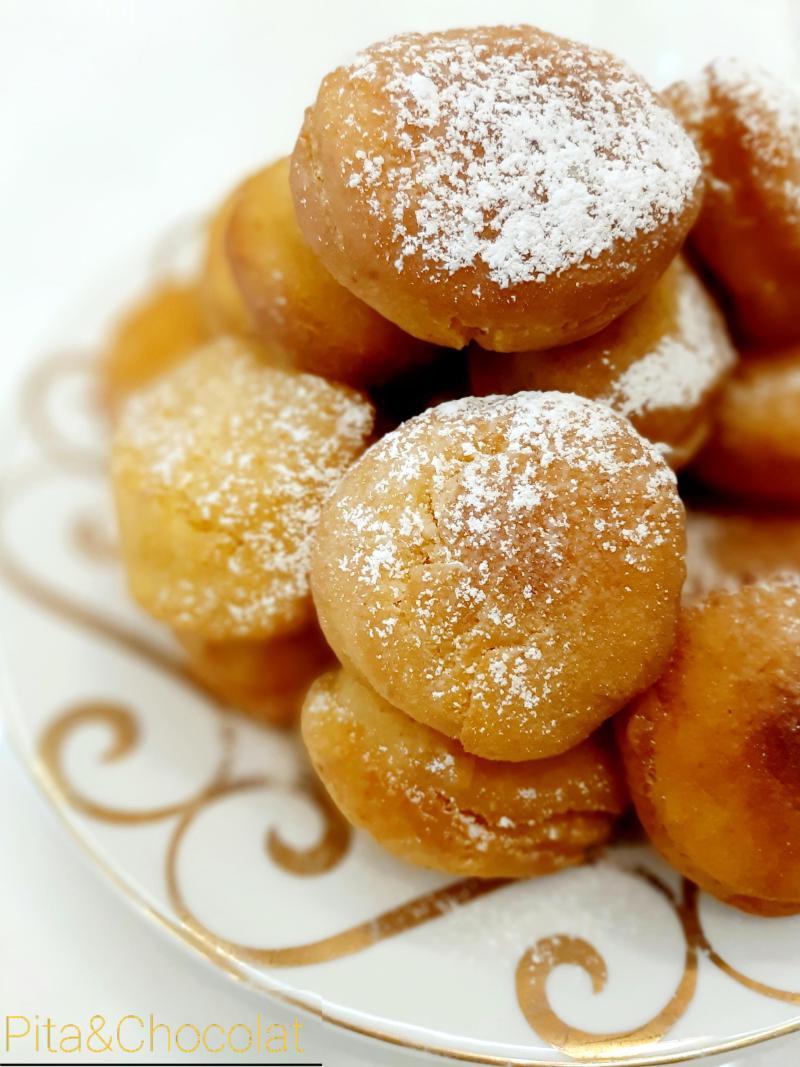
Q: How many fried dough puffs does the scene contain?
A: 12